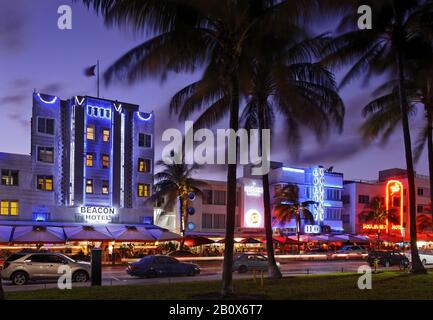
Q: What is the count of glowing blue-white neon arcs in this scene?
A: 2